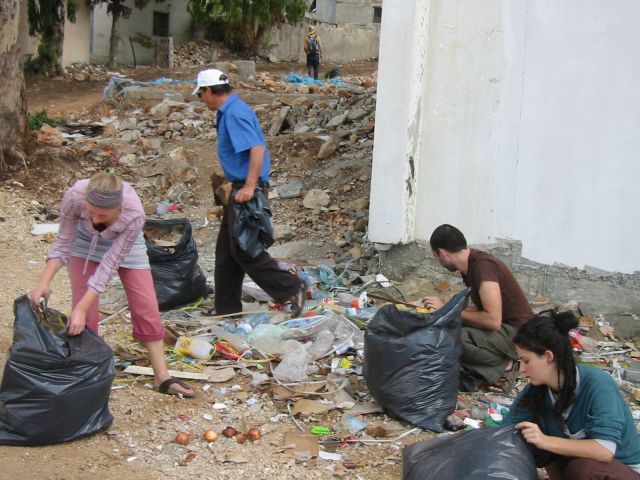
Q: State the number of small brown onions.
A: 5